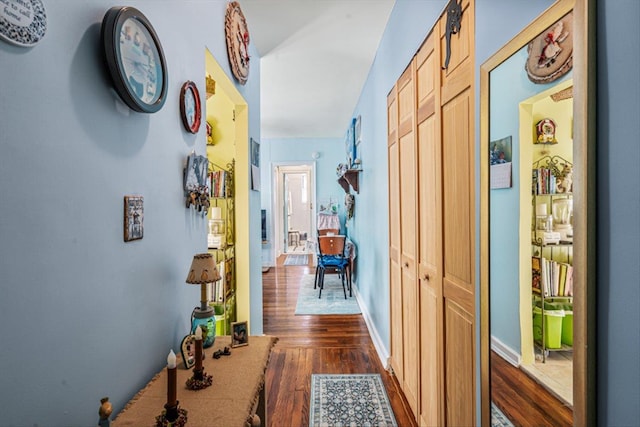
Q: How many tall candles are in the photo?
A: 2